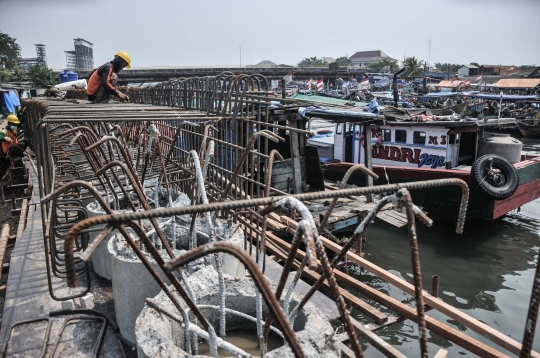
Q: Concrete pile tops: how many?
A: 3